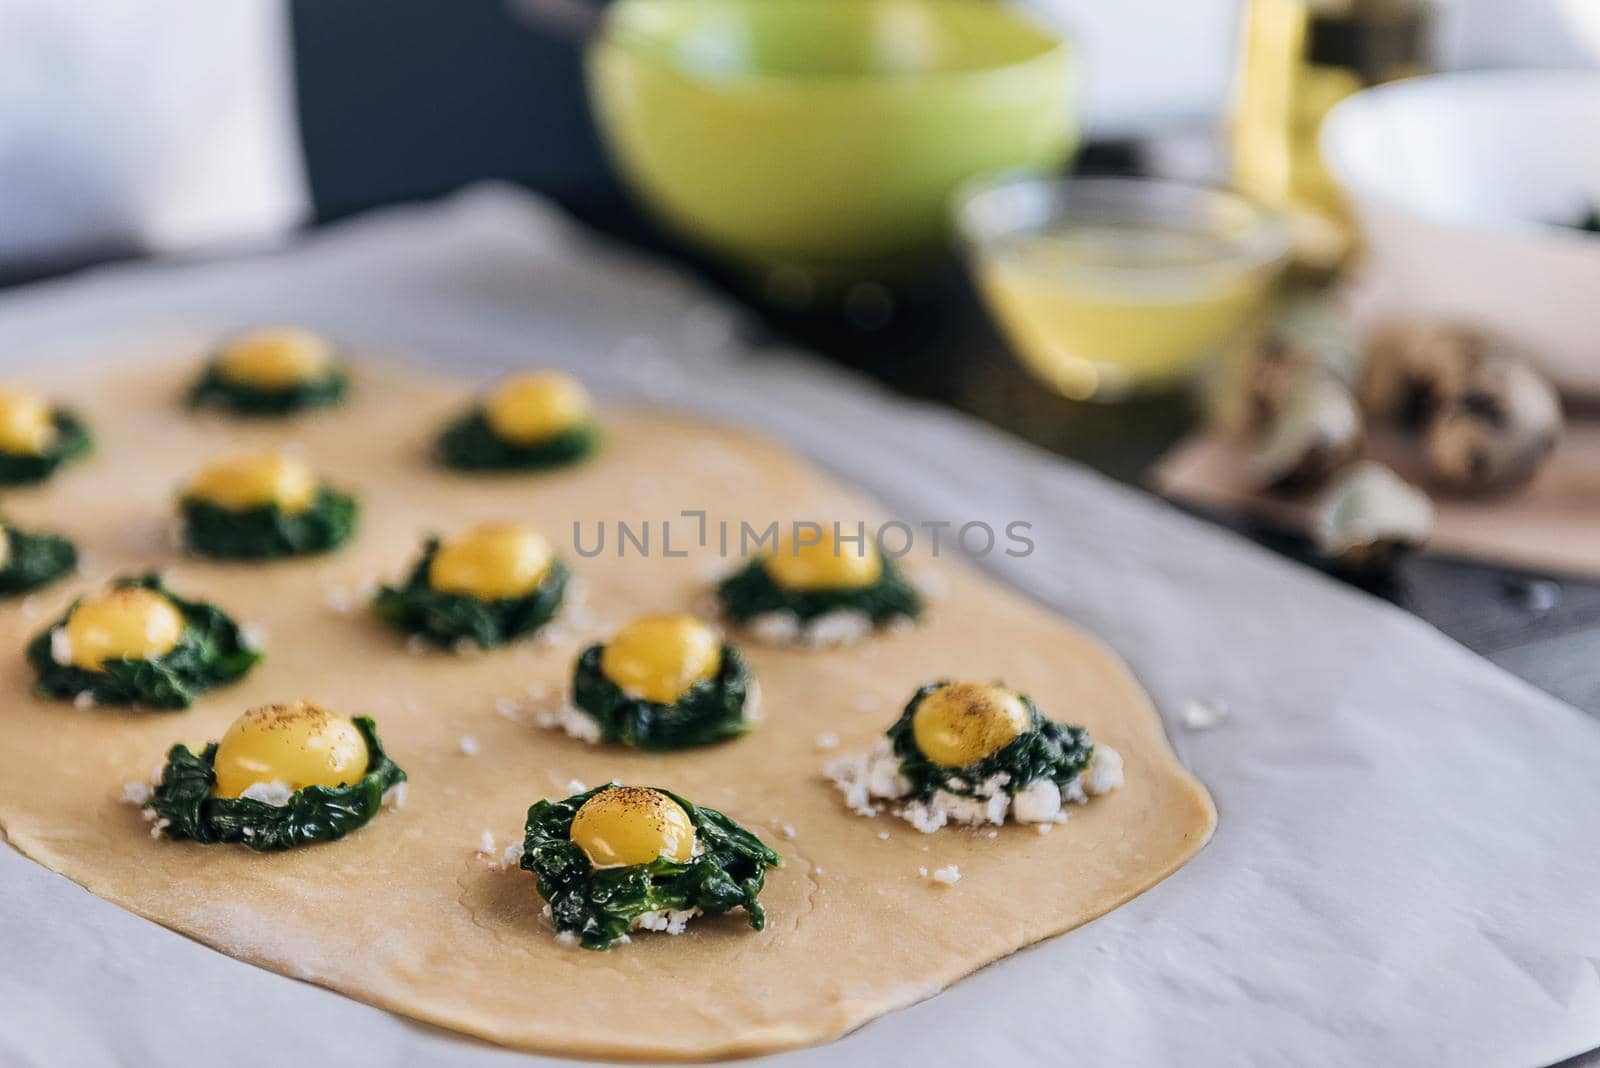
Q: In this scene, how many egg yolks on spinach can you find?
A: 12